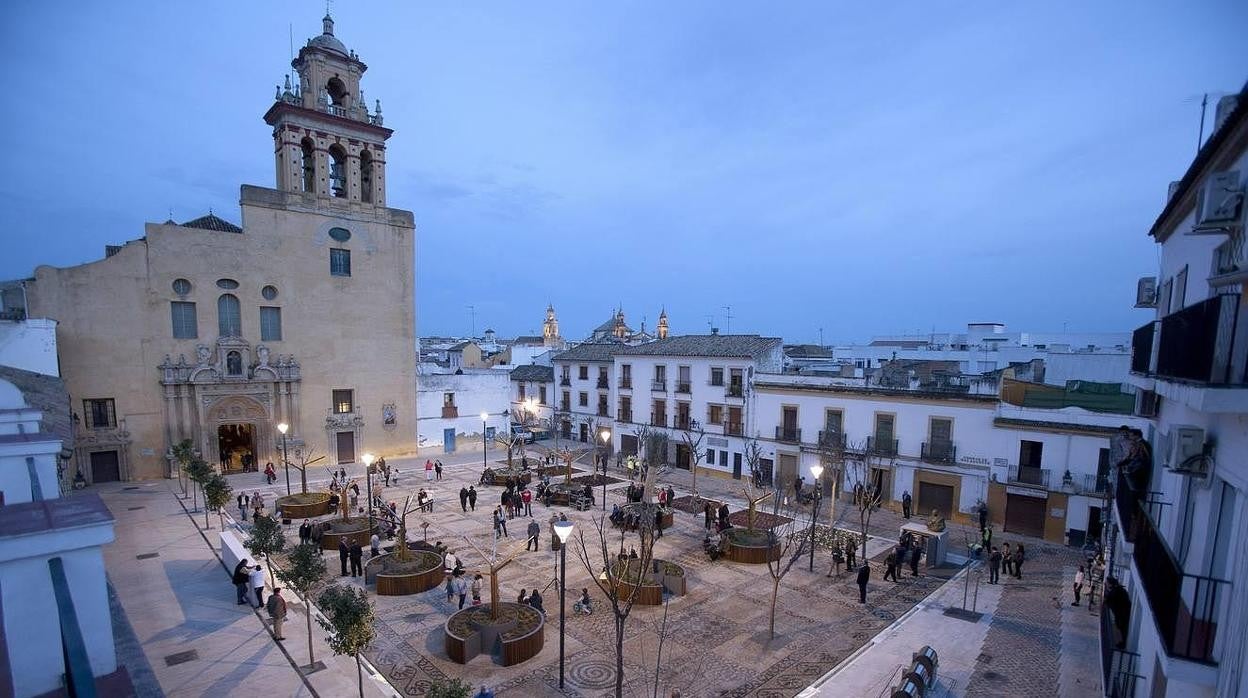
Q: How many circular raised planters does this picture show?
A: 9